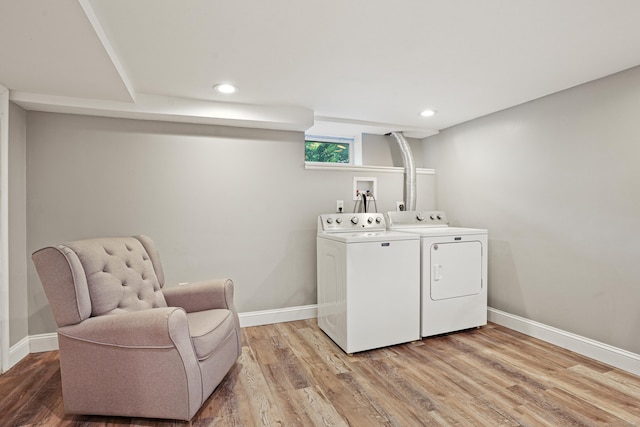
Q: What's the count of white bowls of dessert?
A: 0